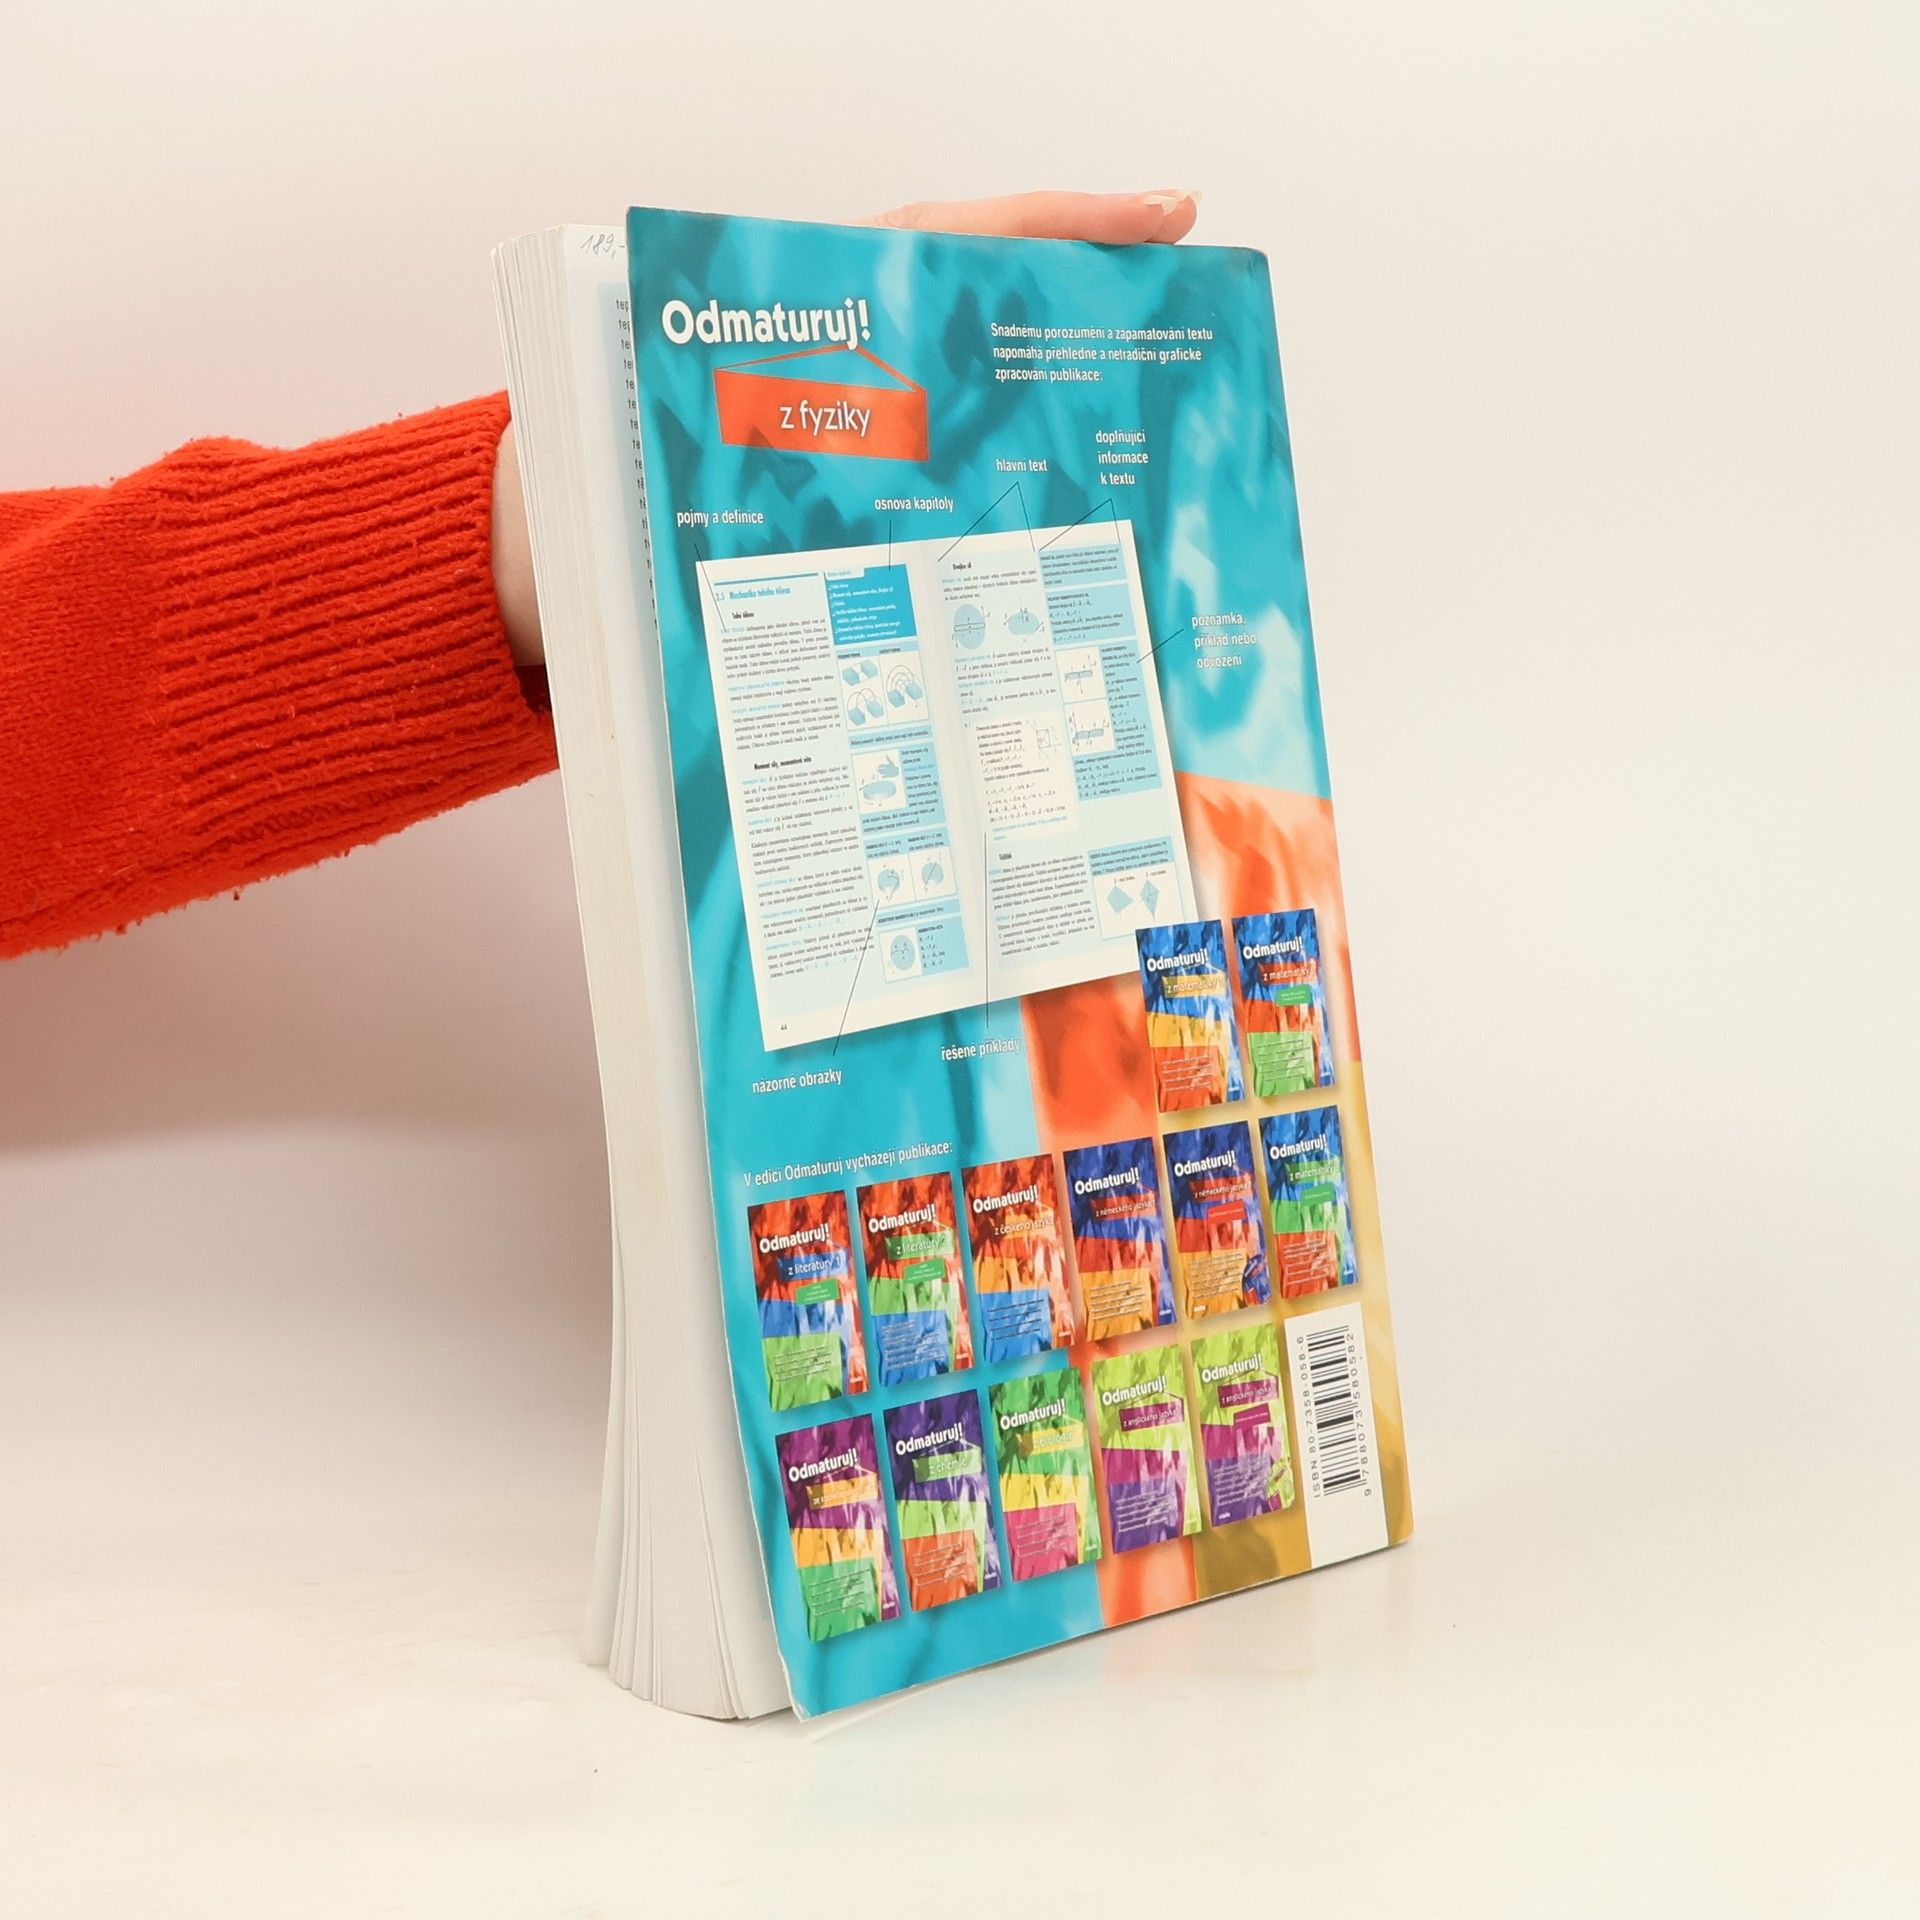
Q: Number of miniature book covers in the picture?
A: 13